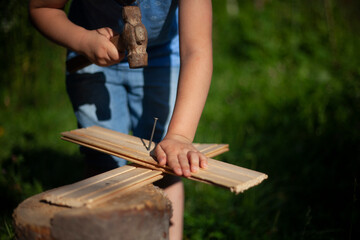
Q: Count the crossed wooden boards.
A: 2